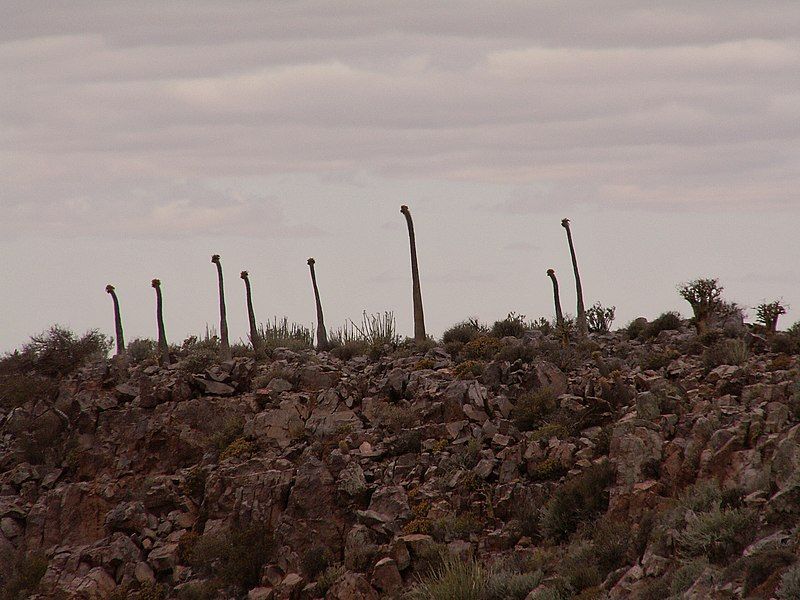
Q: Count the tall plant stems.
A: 8